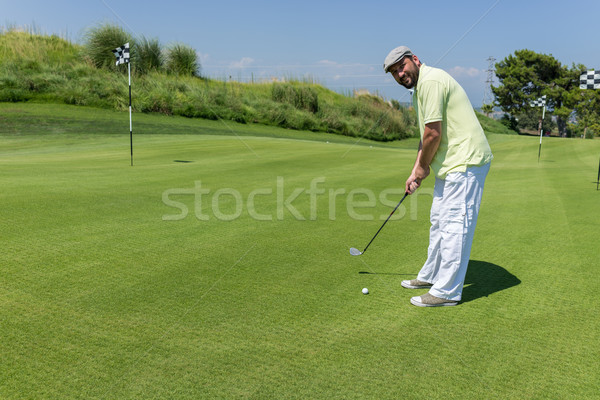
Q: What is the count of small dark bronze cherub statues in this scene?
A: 0